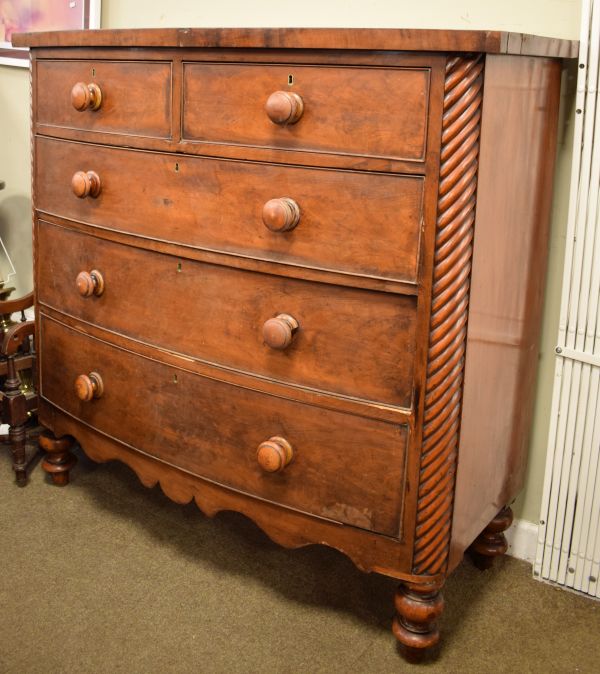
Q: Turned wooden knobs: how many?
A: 8